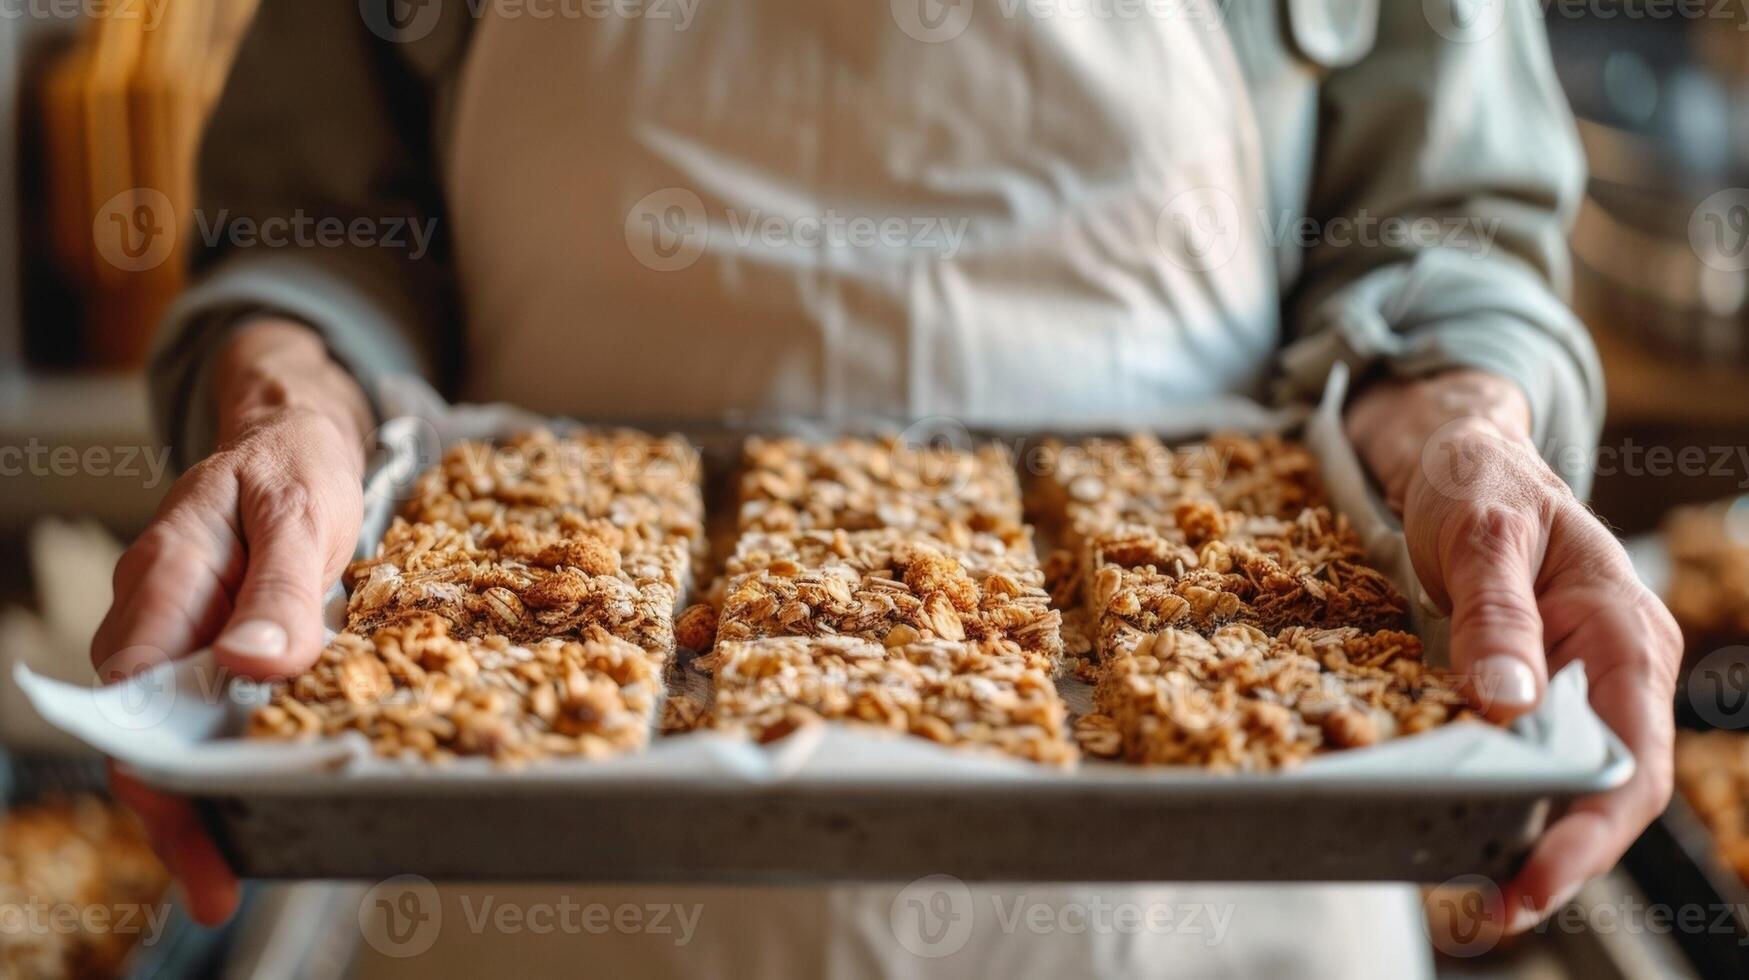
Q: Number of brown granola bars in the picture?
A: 9